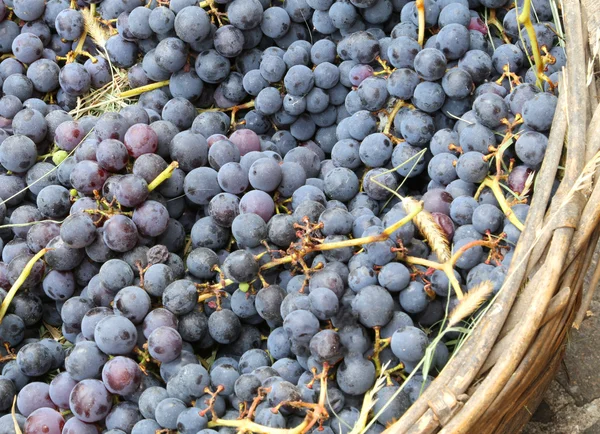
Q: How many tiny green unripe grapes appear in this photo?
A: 3